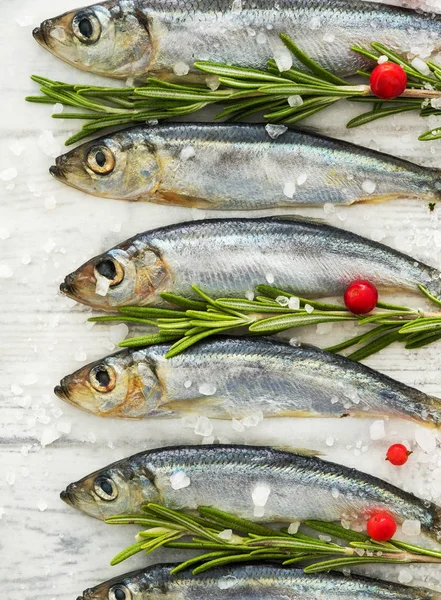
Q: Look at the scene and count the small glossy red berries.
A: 4